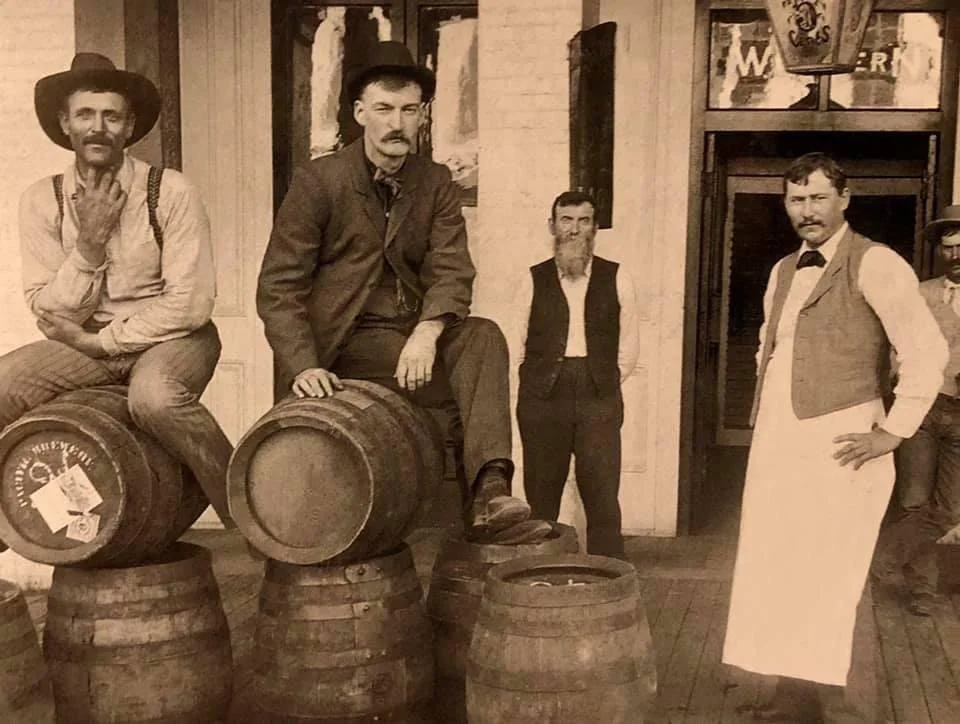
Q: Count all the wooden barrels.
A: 7